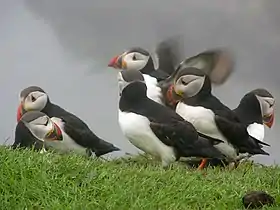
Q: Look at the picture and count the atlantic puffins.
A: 6